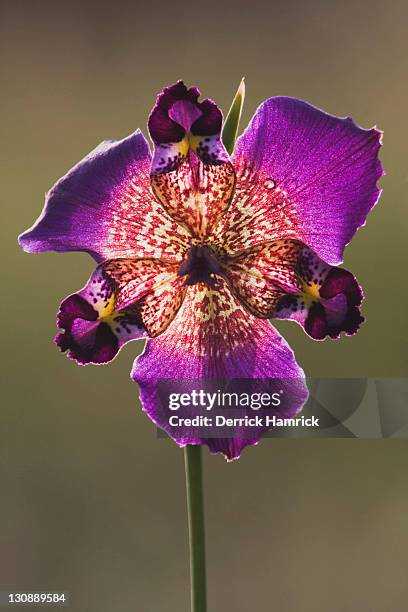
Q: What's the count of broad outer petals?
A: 3